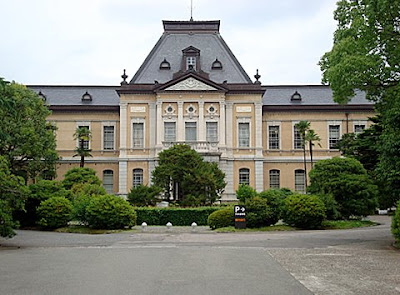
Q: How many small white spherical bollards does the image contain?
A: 3